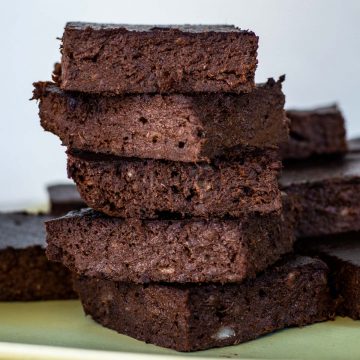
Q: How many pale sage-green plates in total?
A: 1